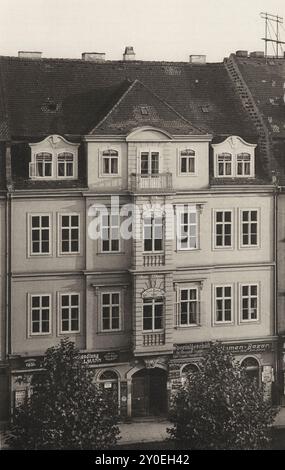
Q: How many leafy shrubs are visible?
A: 2